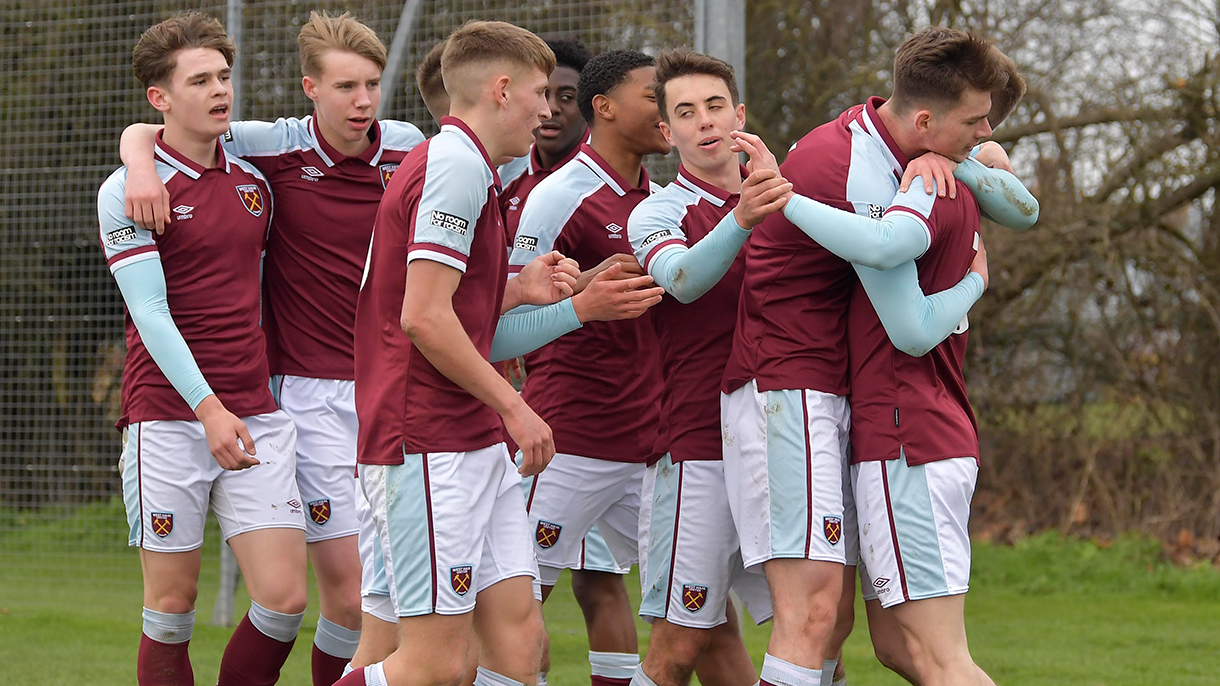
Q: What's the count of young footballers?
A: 9